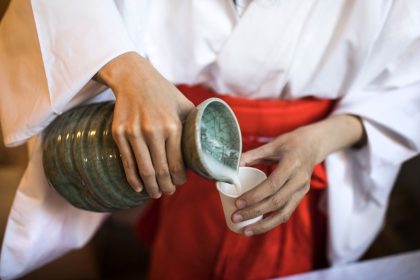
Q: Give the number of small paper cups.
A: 1